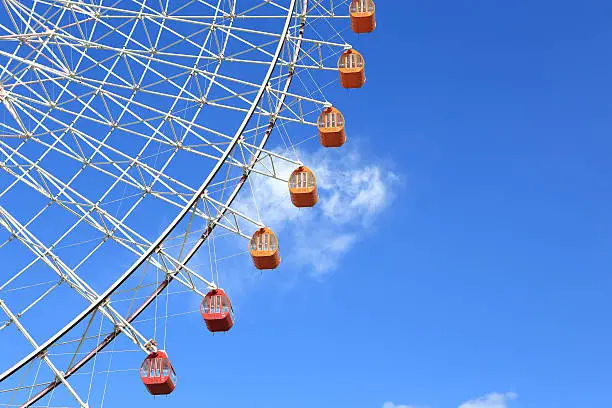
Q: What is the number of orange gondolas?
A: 5